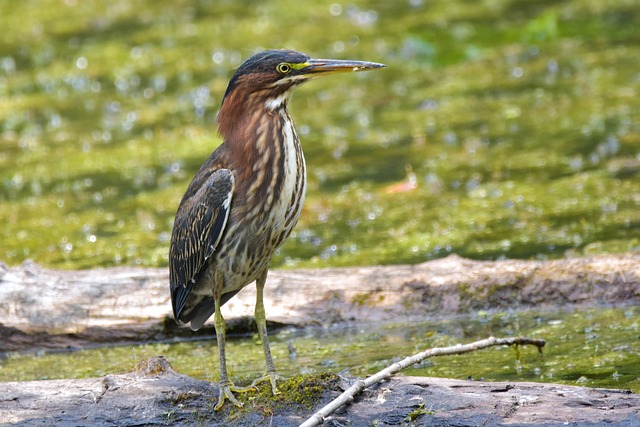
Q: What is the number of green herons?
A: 1